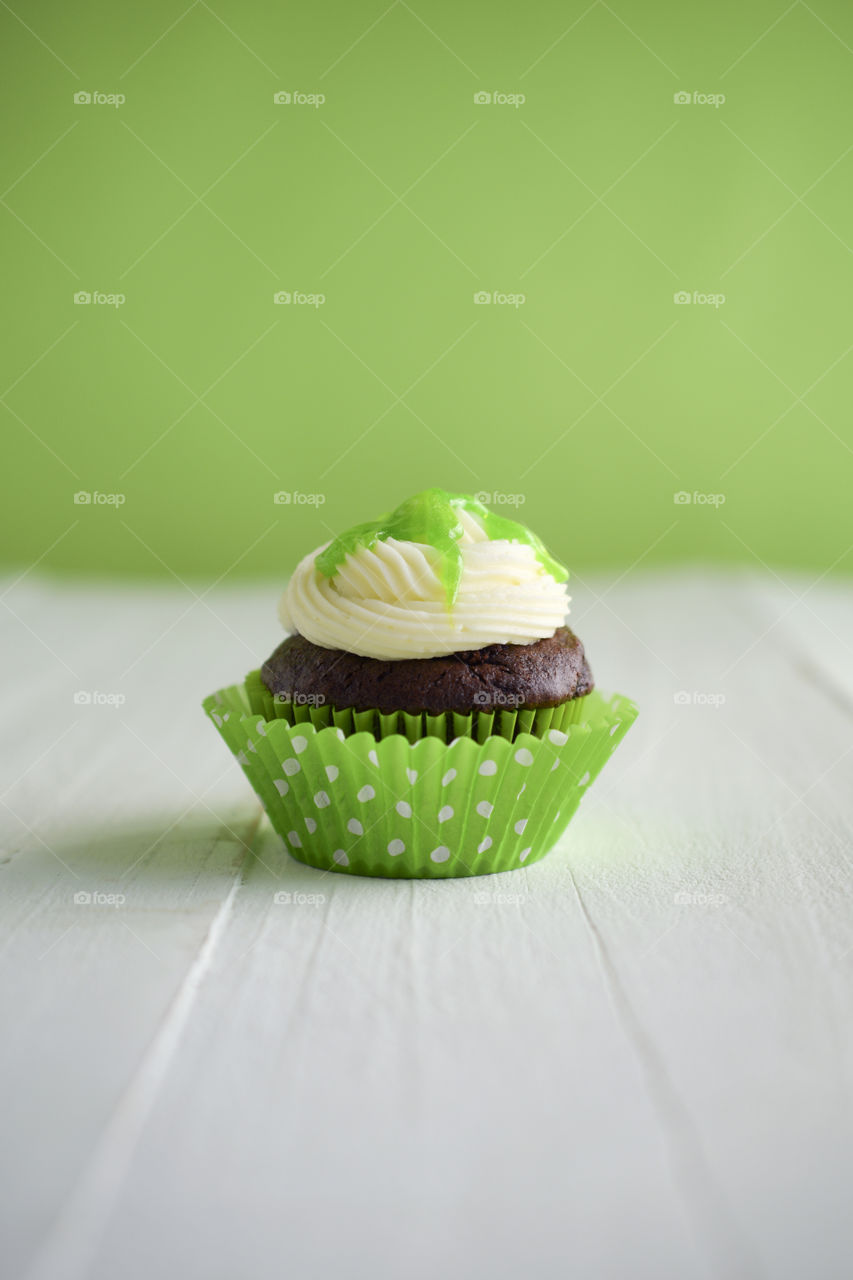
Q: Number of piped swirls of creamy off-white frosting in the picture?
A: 1